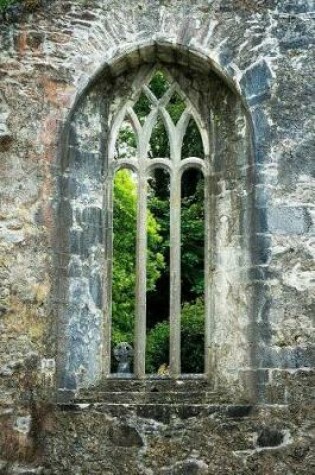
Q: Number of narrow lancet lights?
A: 3